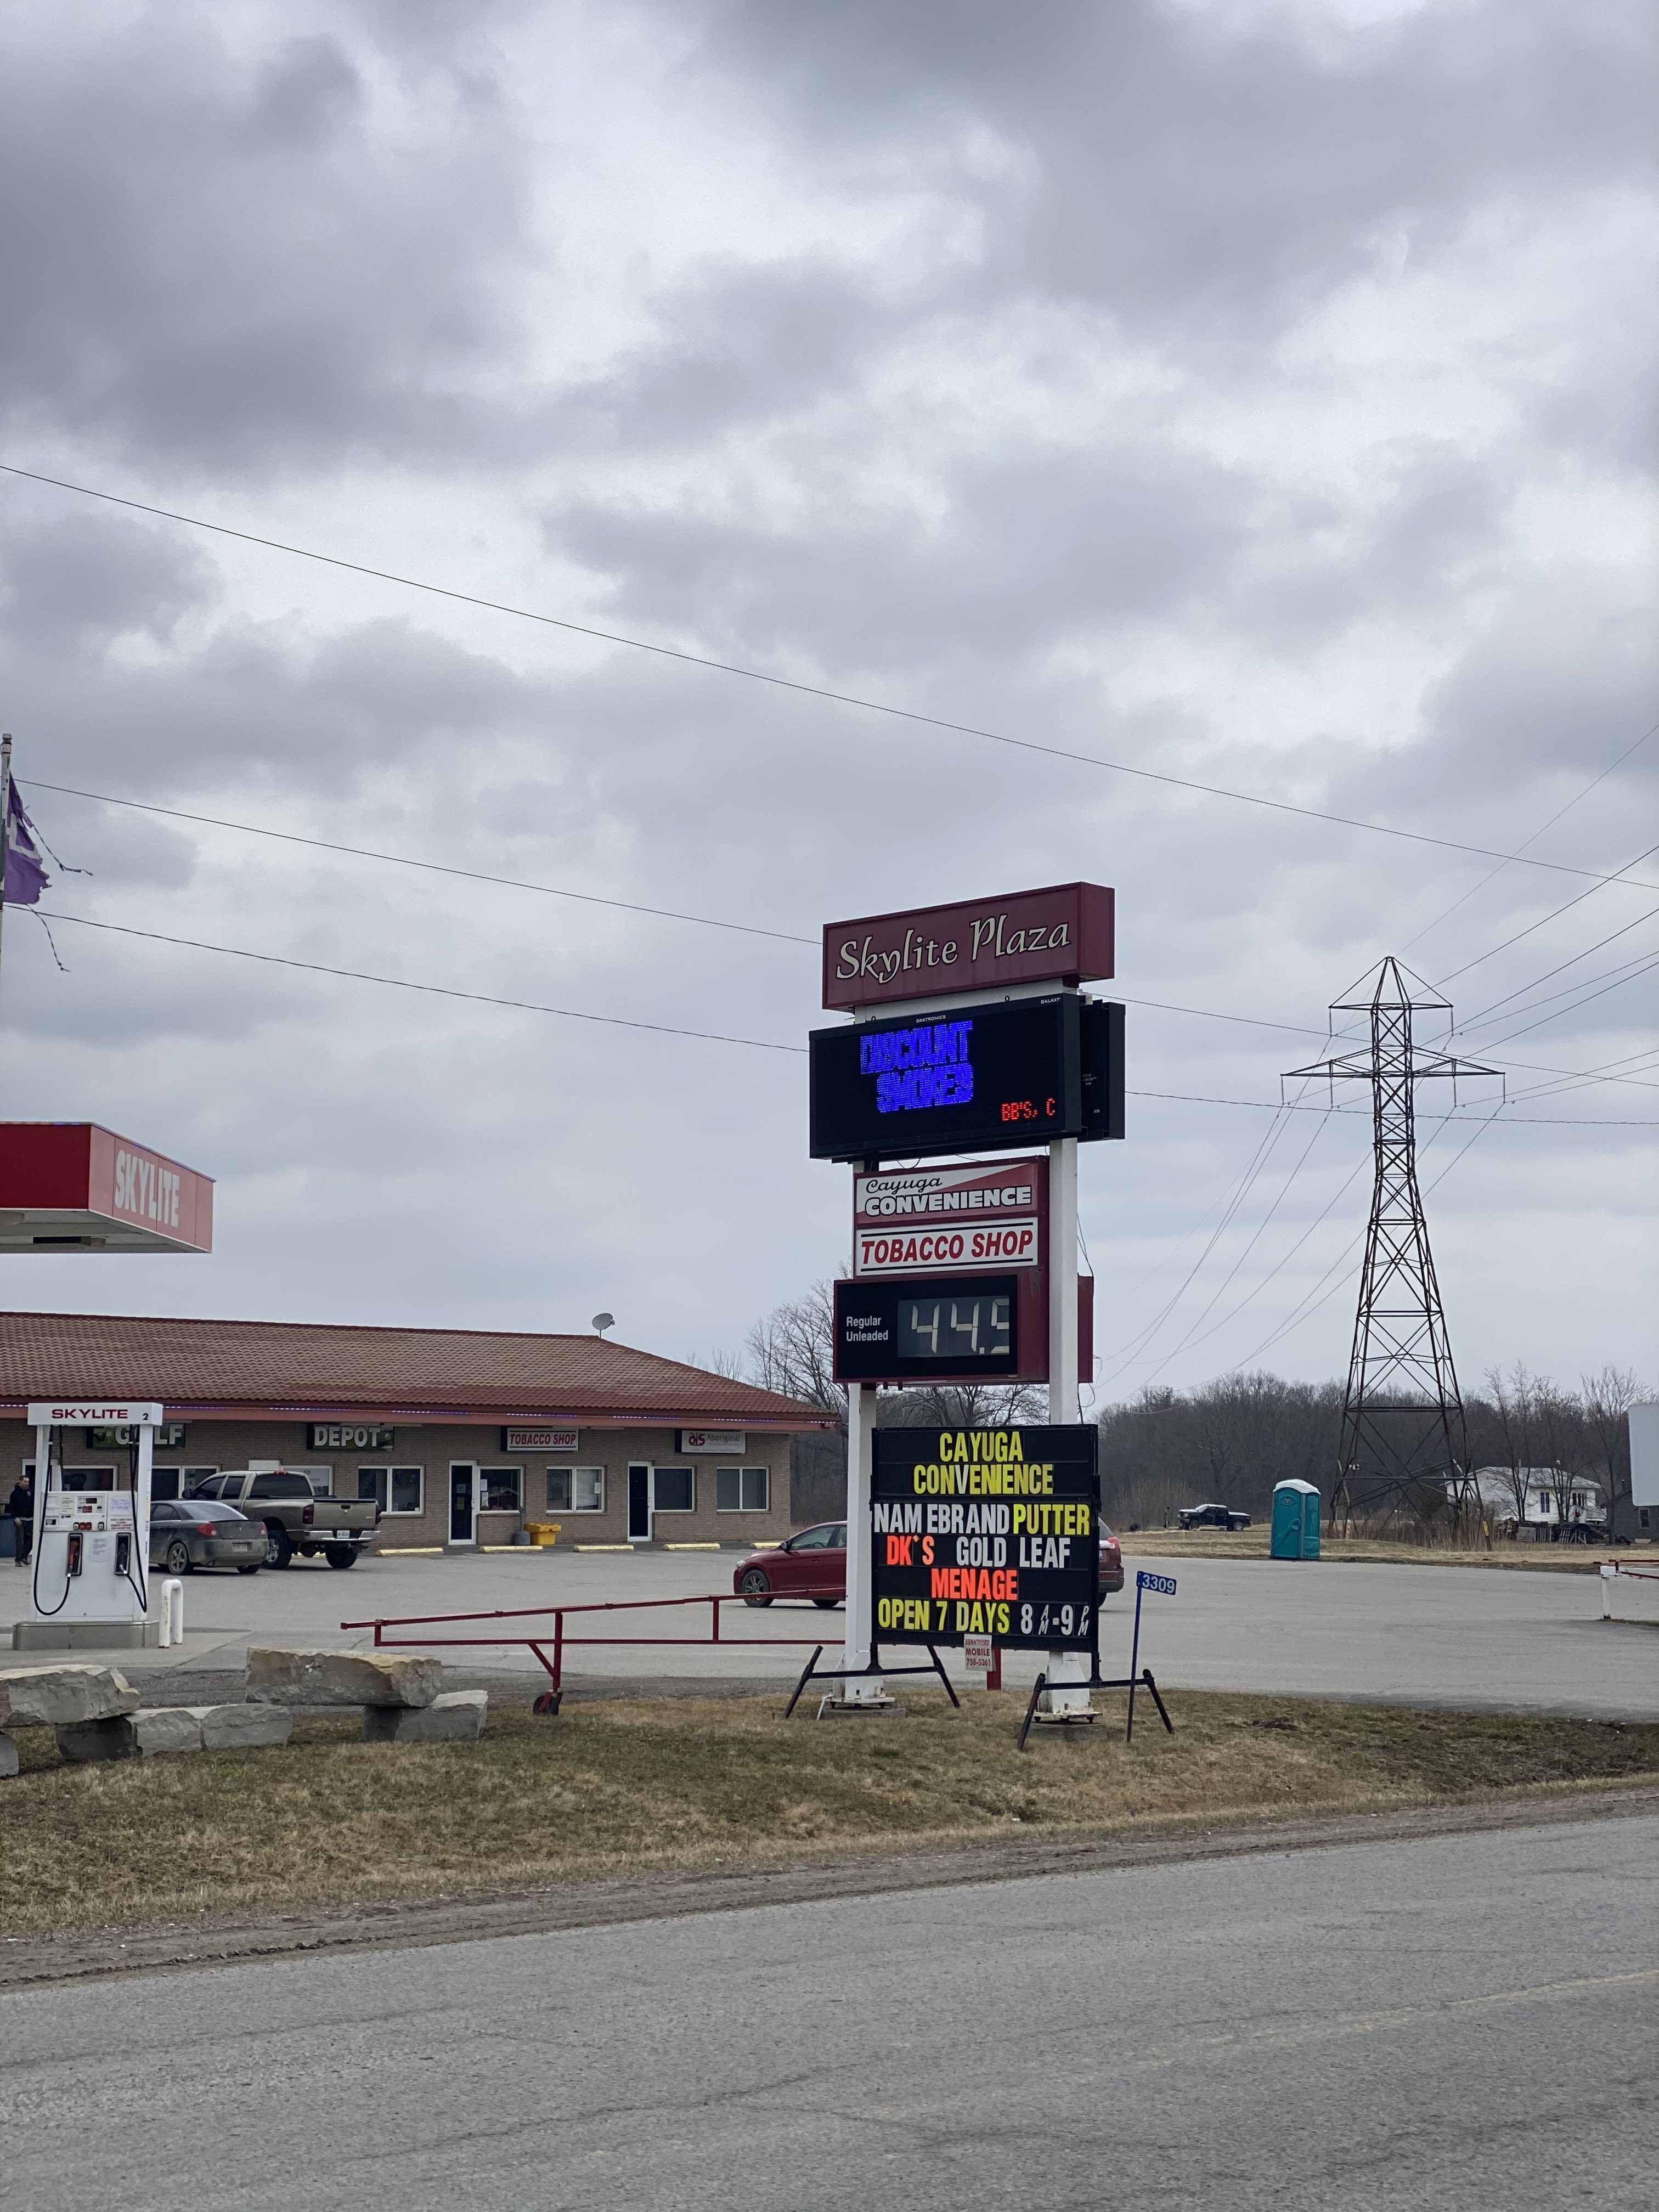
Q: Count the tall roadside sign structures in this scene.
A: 1